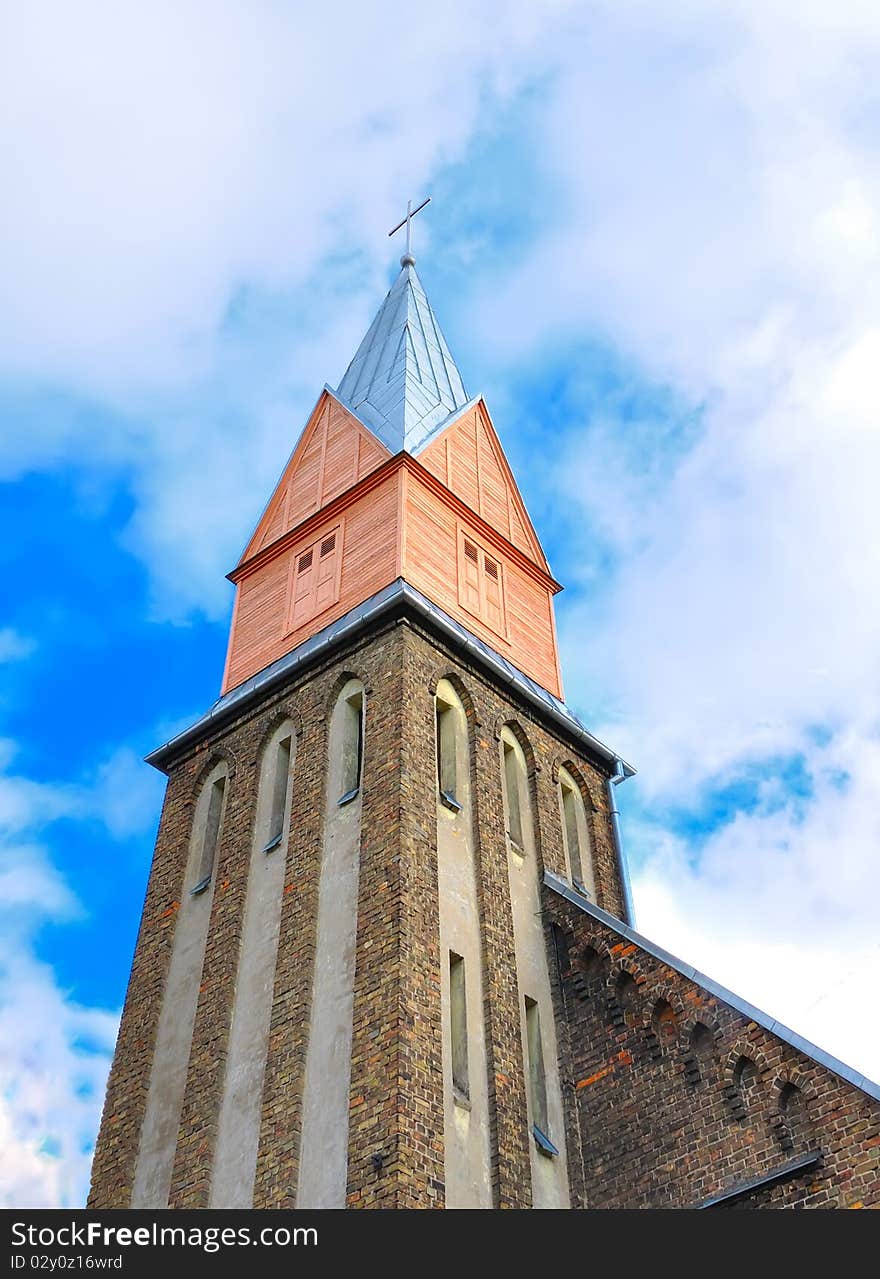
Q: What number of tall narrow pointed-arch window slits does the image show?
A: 6